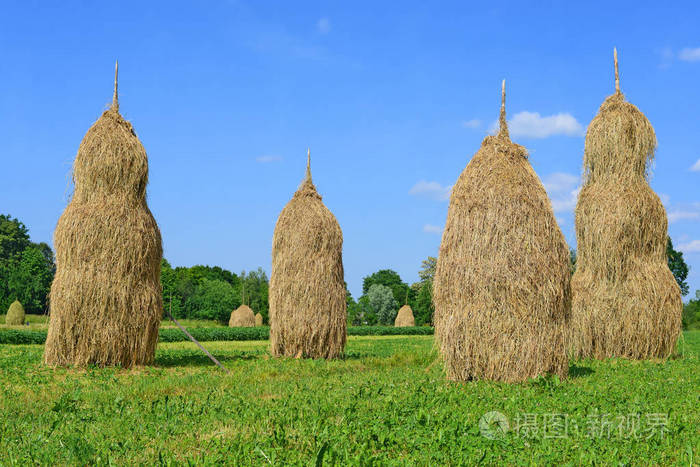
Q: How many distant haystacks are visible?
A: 4